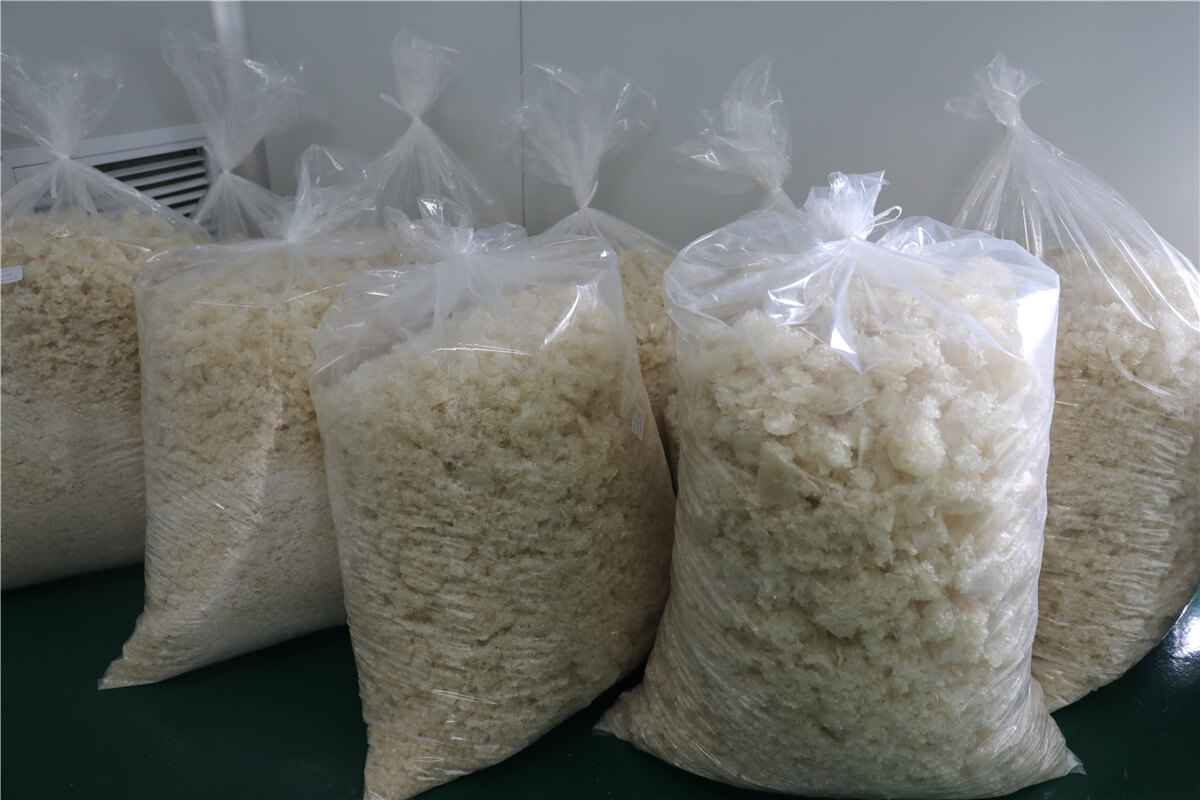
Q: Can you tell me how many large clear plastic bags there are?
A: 9